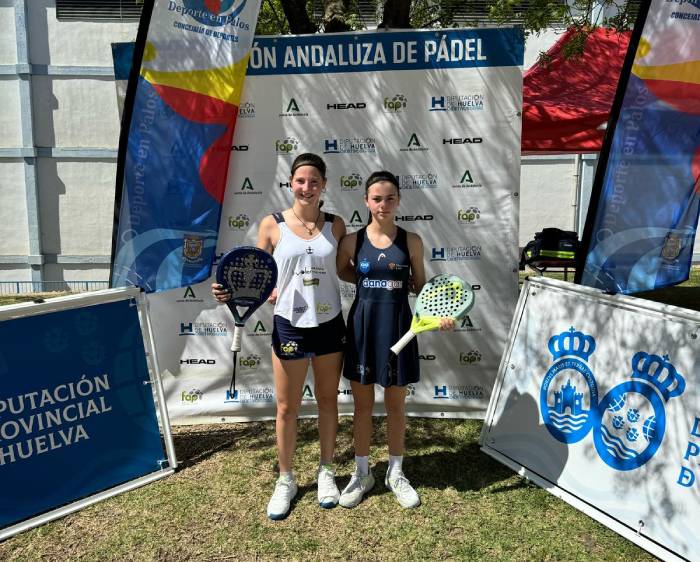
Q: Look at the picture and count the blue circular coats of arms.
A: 2